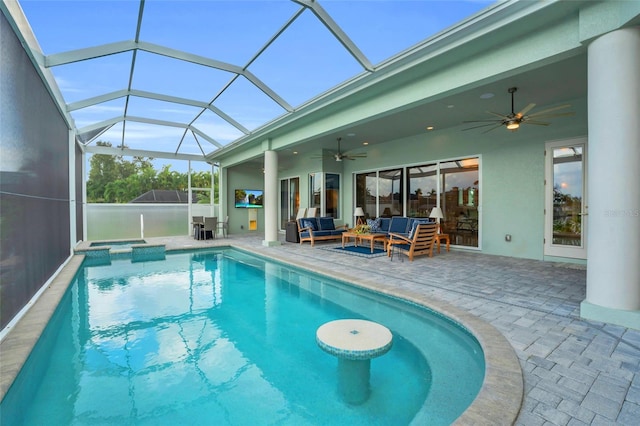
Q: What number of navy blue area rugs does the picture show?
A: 1